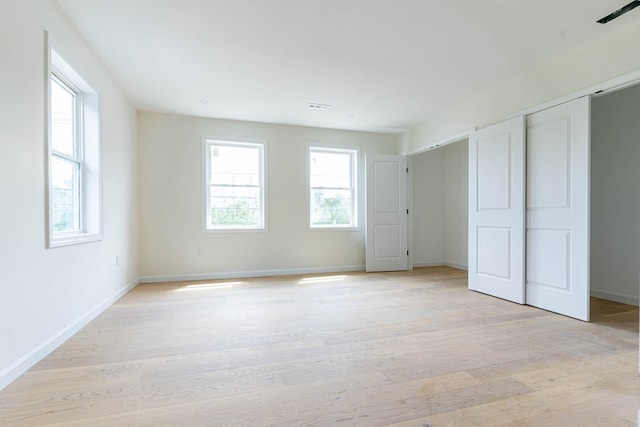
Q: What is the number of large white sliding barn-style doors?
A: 2